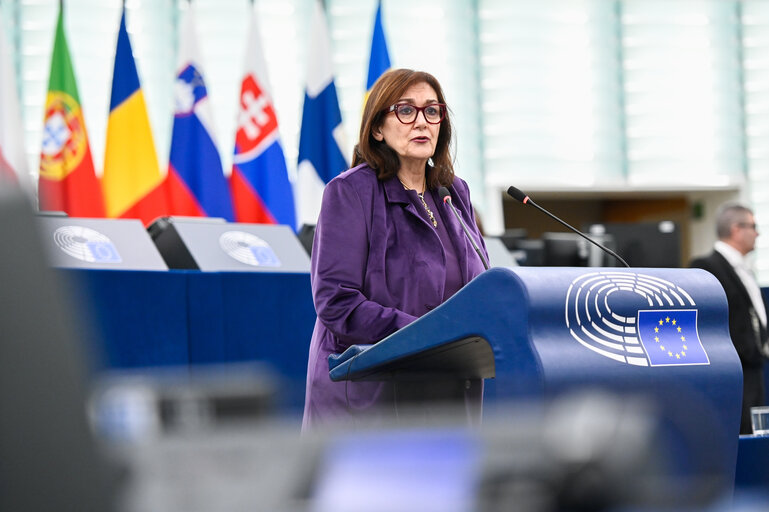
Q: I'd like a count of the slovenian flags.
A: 1